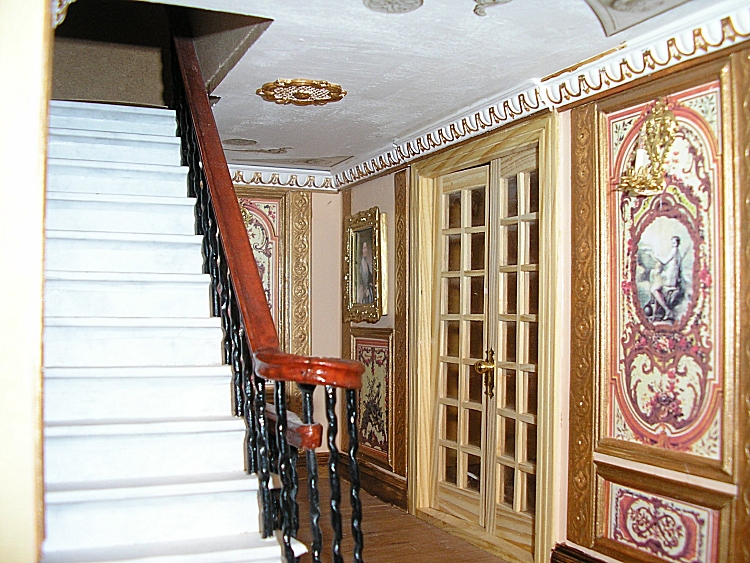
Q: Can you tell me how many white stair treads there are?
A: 11